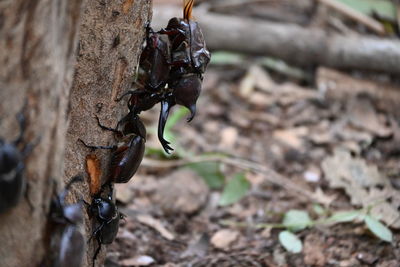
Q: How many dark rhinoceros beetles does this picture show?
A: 6